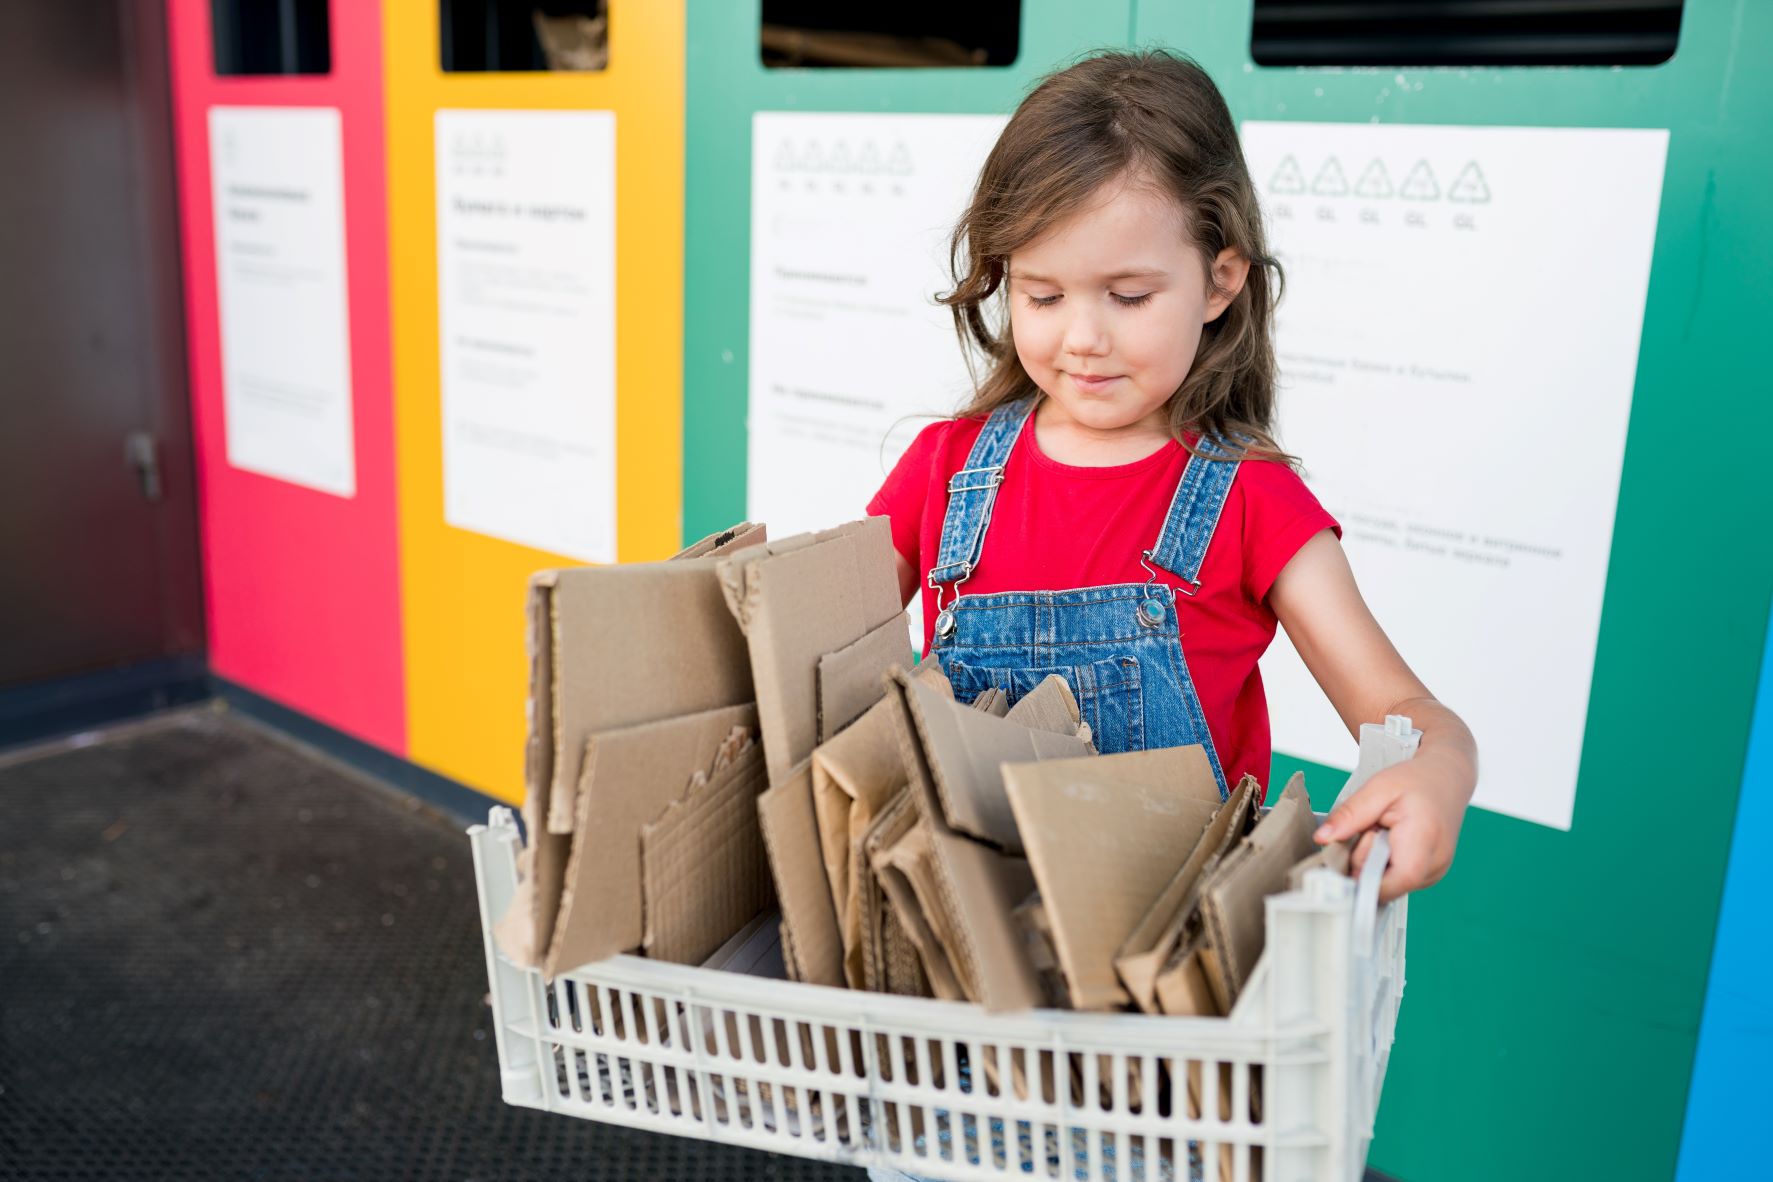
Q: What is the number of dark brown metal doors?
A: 1